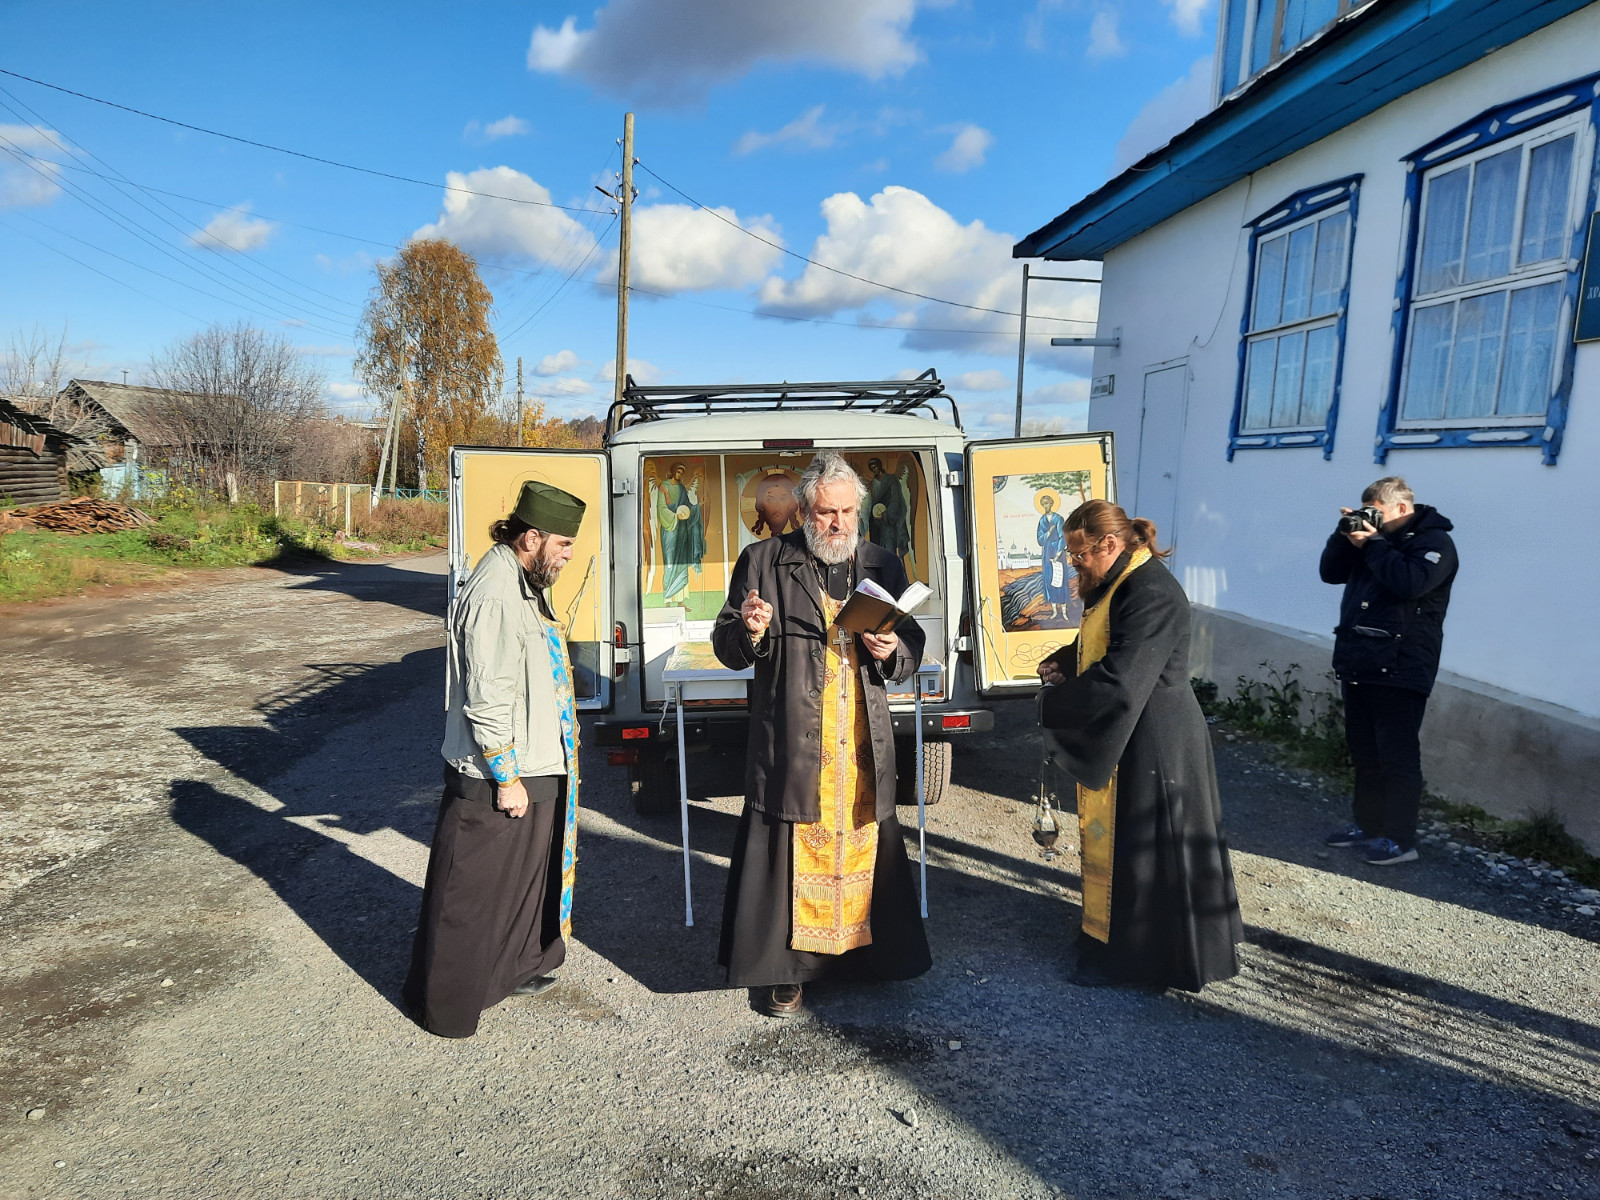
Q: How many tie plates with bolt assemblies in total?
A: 0